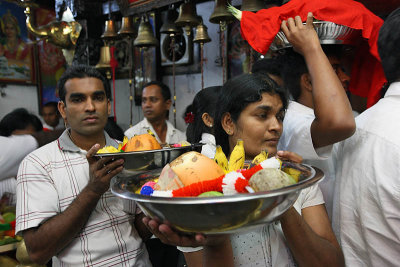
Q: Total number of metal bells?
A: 9